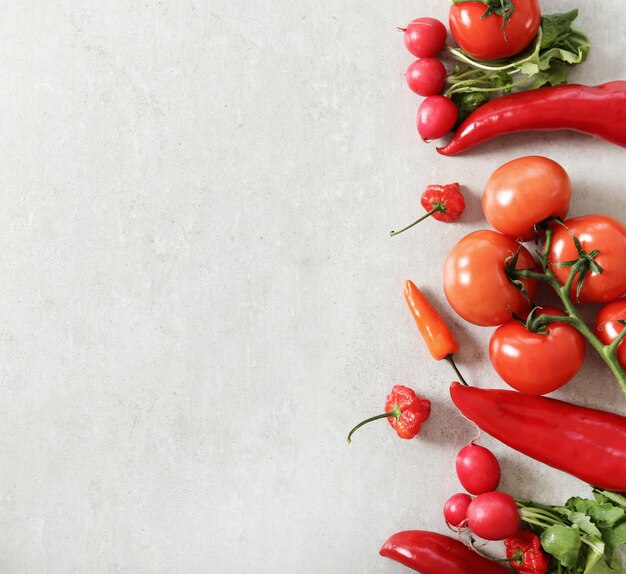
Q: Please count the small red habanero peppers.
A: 3